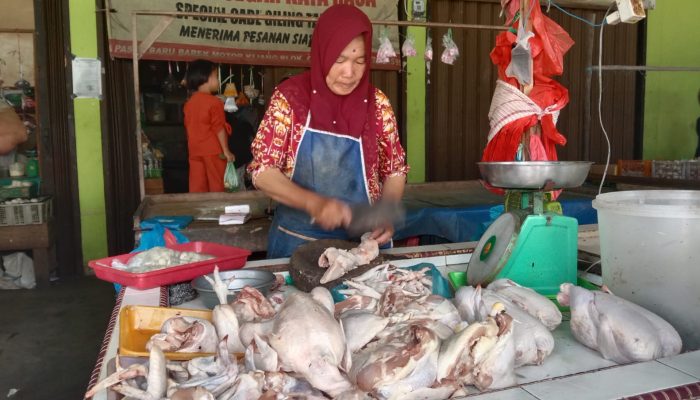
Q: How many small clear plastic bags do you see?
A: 4